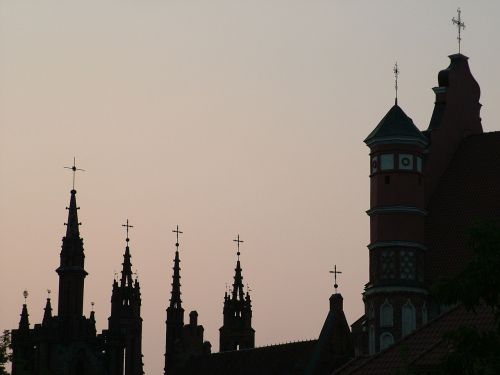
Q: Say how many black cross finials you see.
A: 7